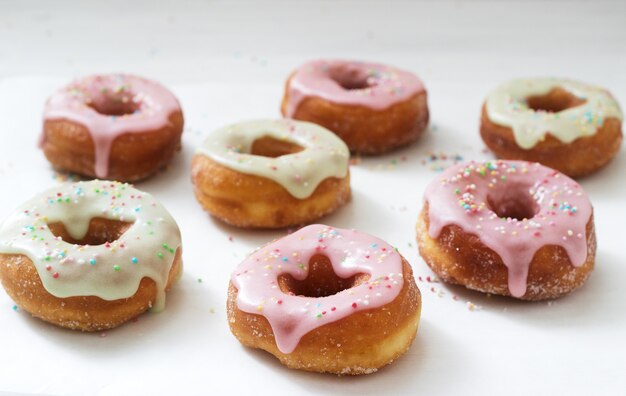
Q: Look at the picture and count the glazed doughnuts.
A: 7